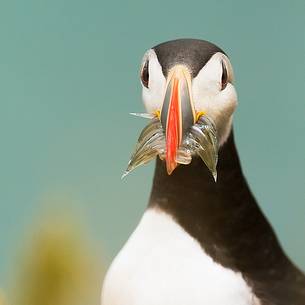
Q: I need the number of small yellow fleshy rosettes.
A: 2